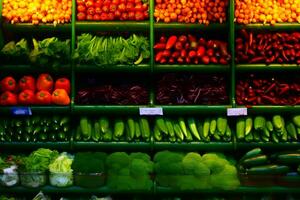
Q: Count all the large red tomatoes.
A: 8